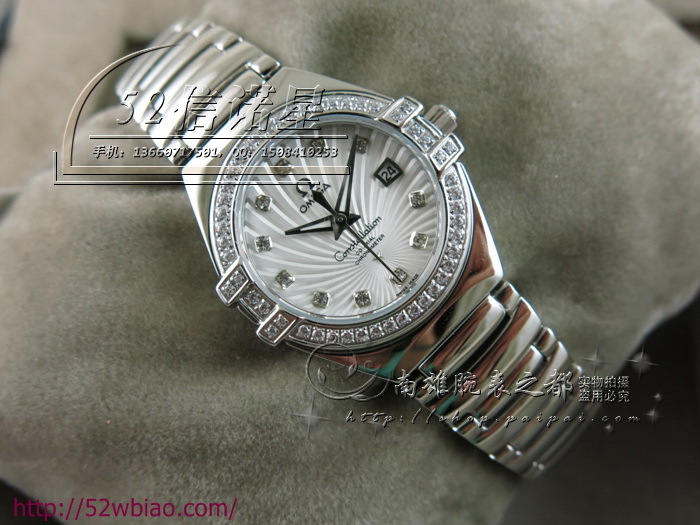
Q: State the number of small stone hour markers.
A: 11